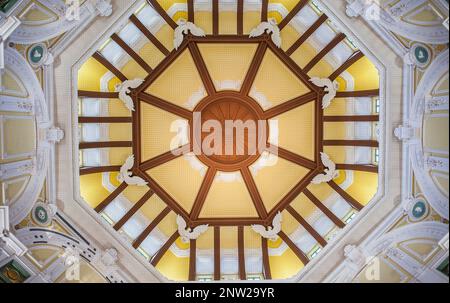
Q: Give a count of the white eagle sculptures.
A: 8